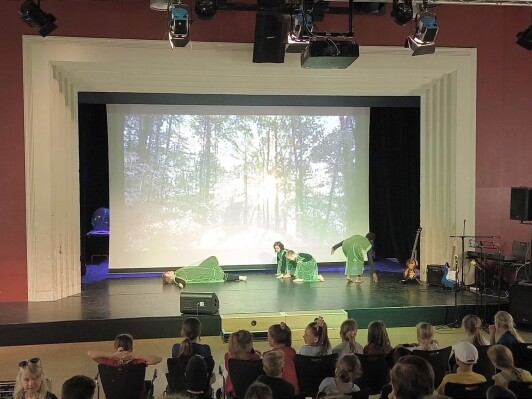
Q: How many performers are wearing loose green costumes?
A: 4